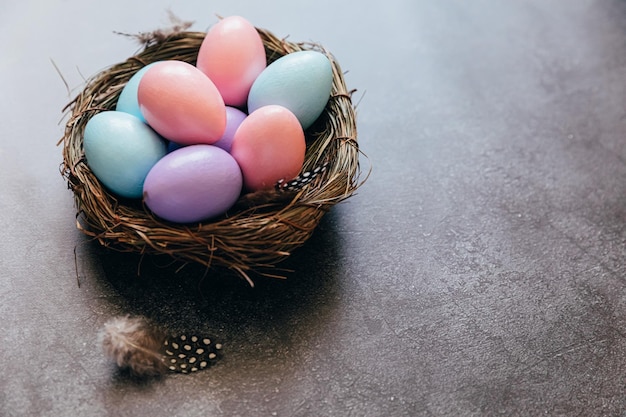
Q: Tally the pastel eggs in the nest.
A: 8